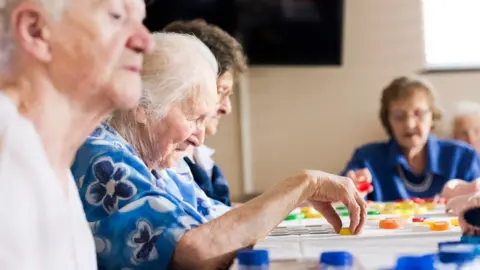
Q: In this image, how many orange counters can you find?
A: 2